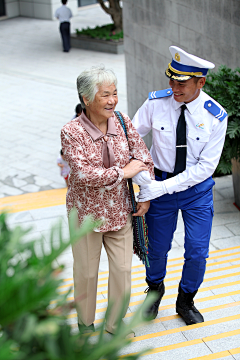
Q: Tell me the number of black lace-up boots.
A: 2